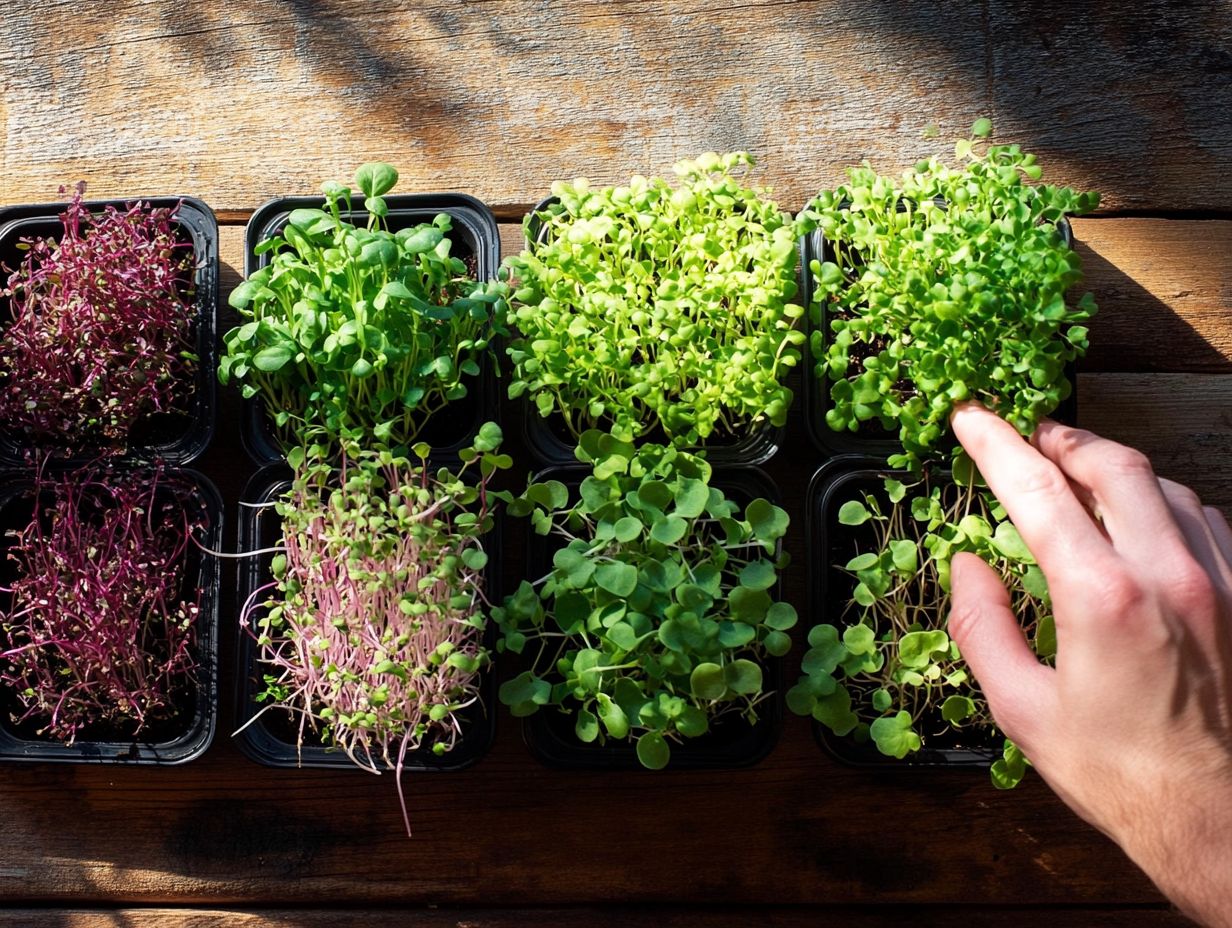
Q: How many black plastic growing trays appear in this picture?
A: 8